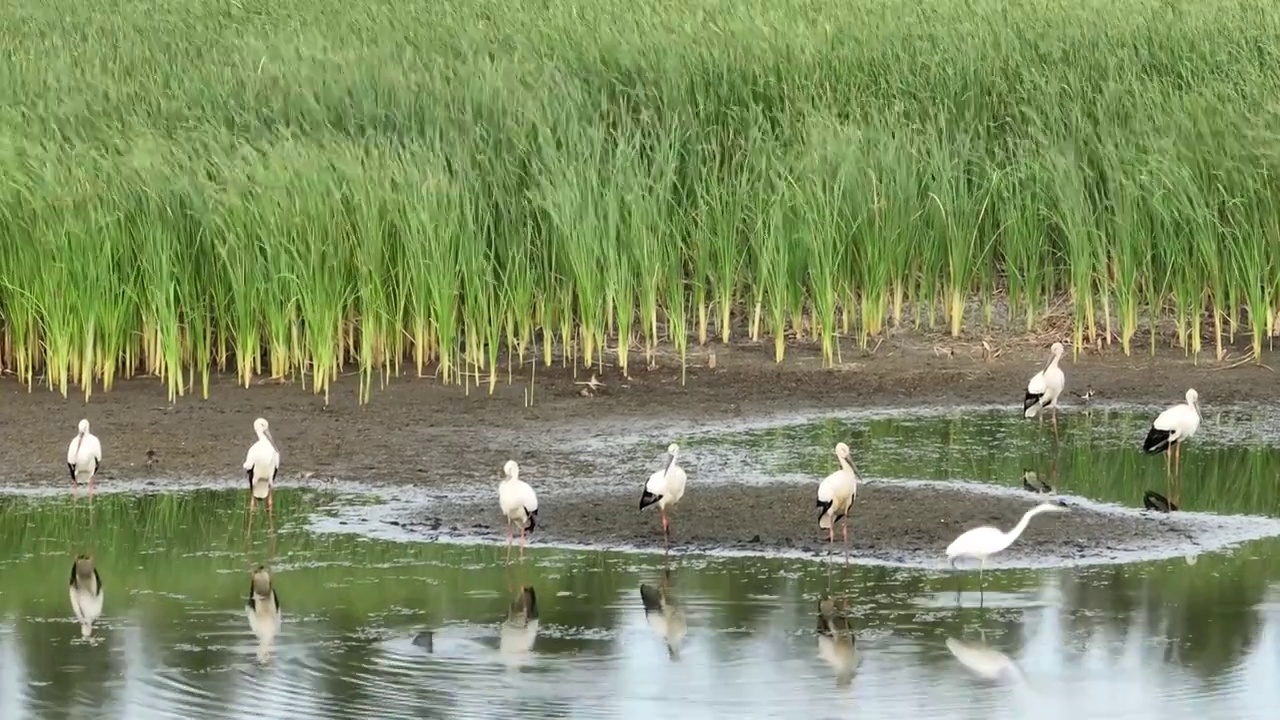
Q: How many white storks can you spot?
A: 7